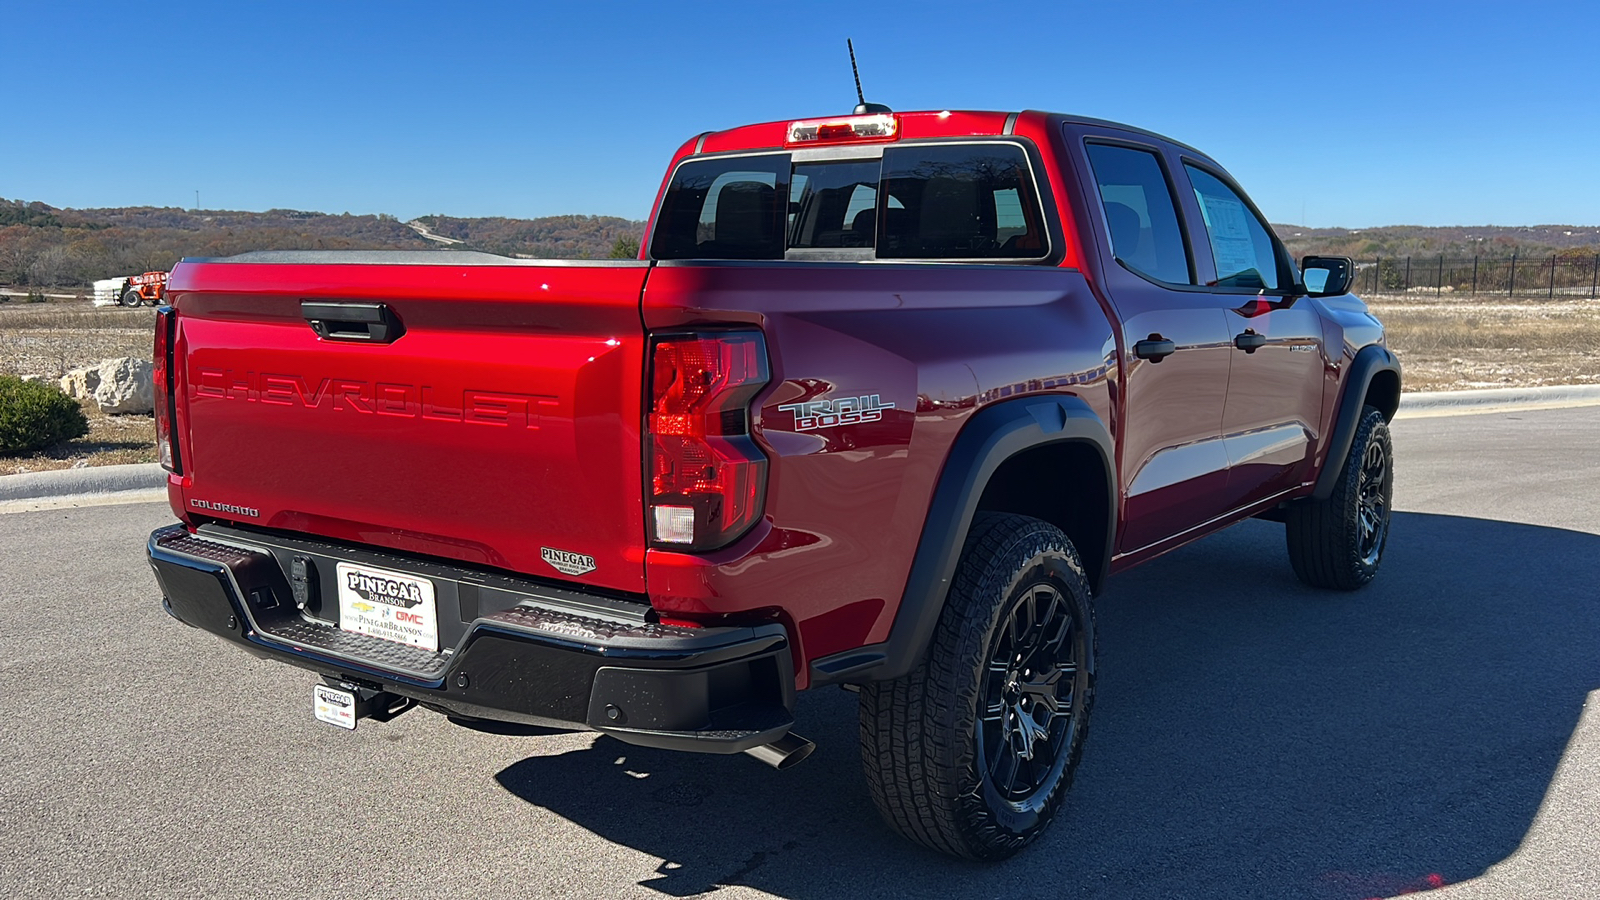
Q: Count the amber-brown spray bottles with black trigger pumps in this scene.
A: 0